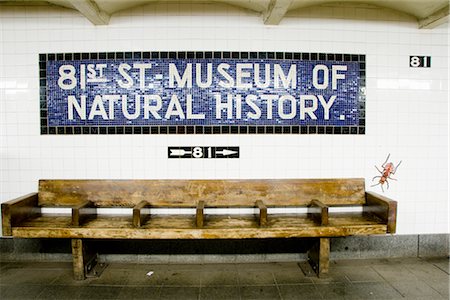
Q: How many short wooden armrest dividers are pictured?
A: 5